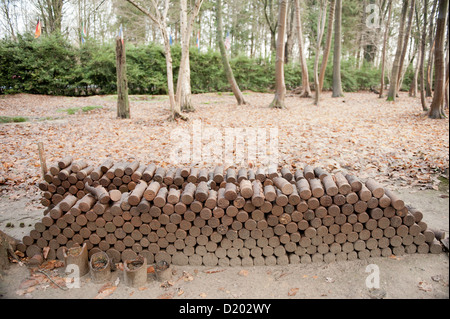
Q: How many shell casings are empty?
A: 4